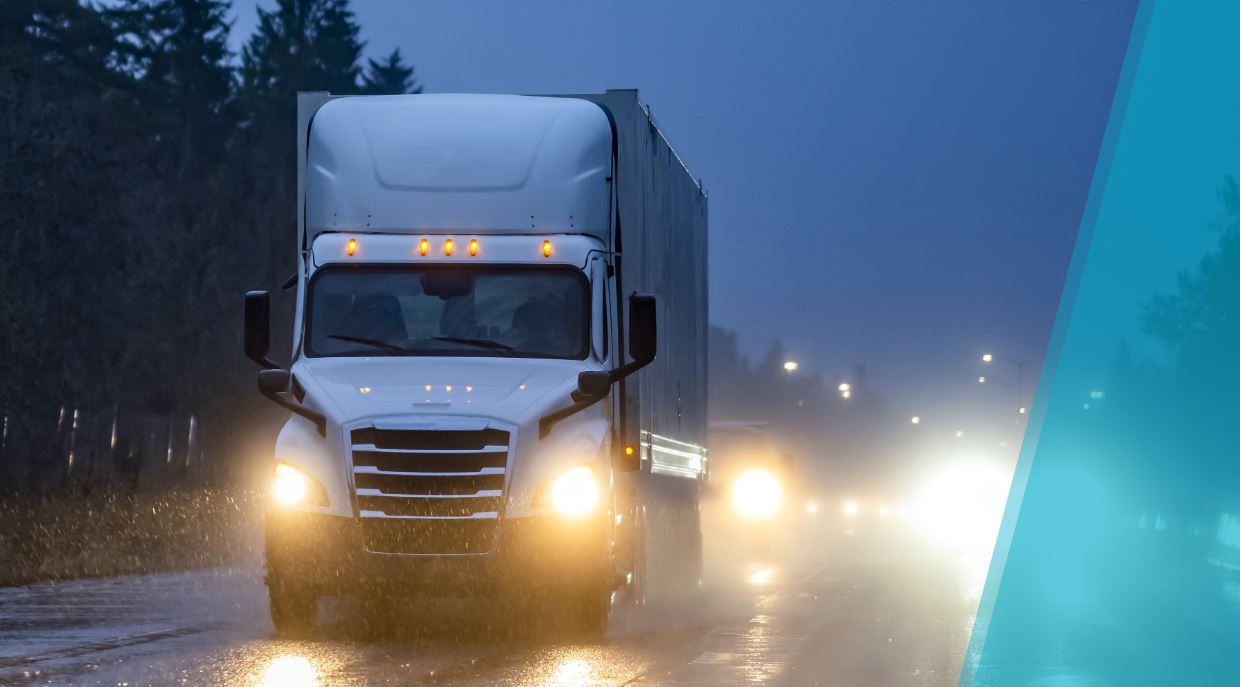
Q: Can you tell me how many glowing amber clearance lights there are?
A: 5